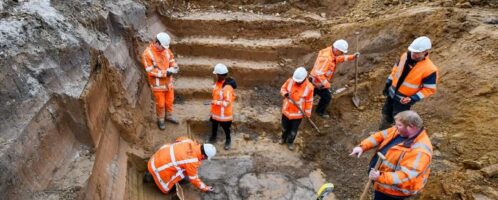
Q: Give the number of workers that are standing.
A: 6